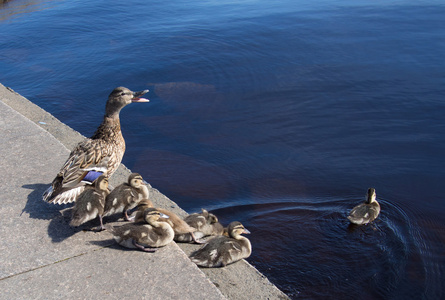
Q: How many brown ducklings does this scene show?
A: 7